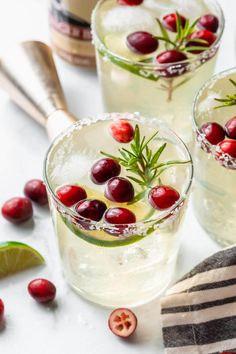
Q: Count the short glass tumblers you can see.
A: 3